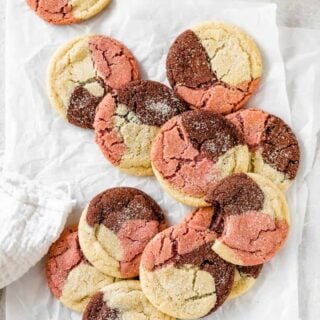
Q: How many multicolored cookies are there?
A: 12